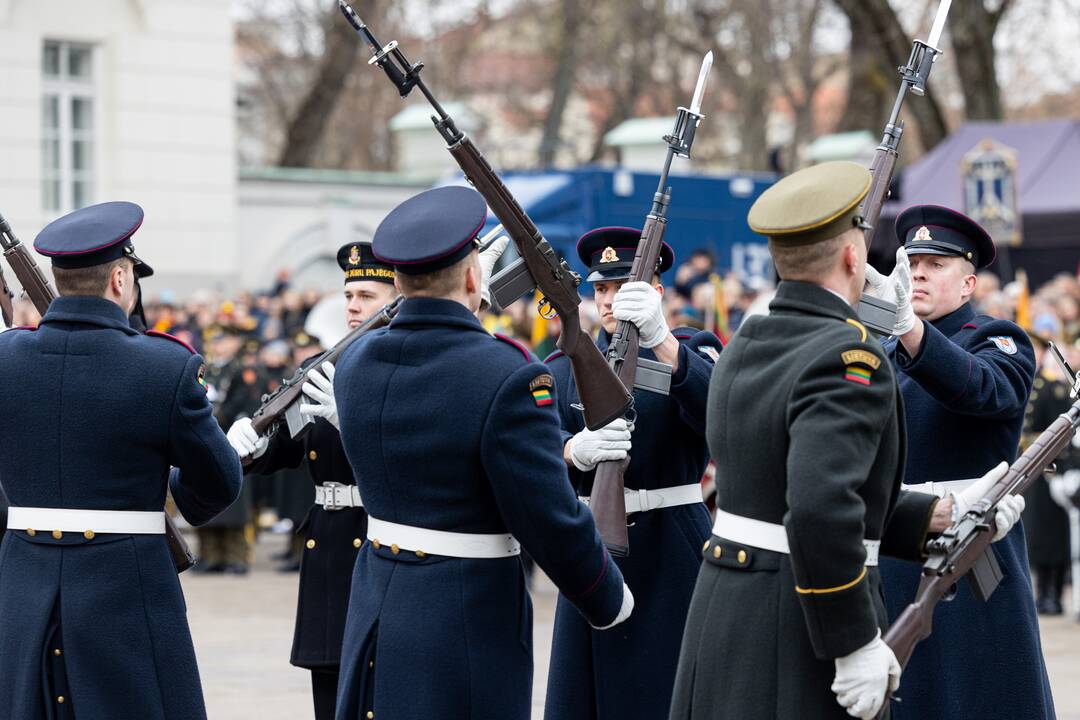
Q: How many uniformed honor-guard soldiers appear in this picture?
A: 6